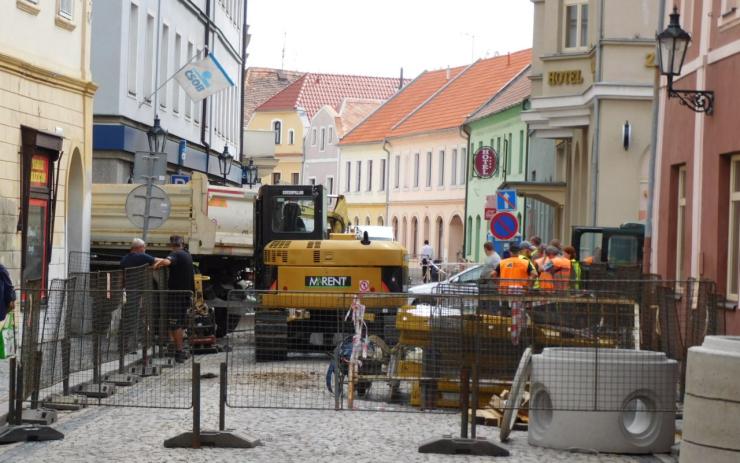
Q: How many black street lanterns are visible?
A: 4